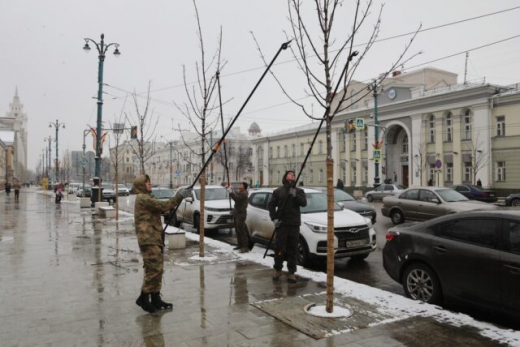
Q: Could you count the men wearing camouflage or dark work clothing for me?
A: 3